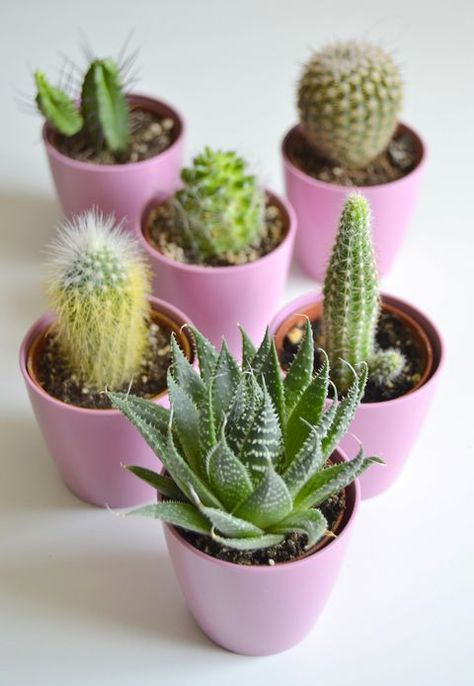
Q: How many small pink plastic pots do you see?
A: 6